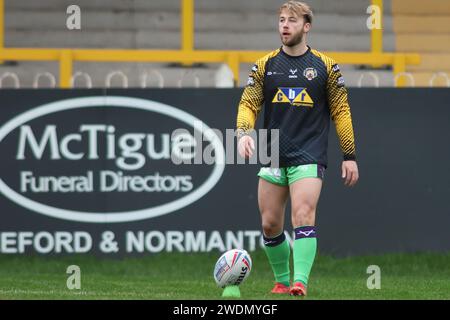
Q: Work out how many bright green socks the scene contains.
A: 2